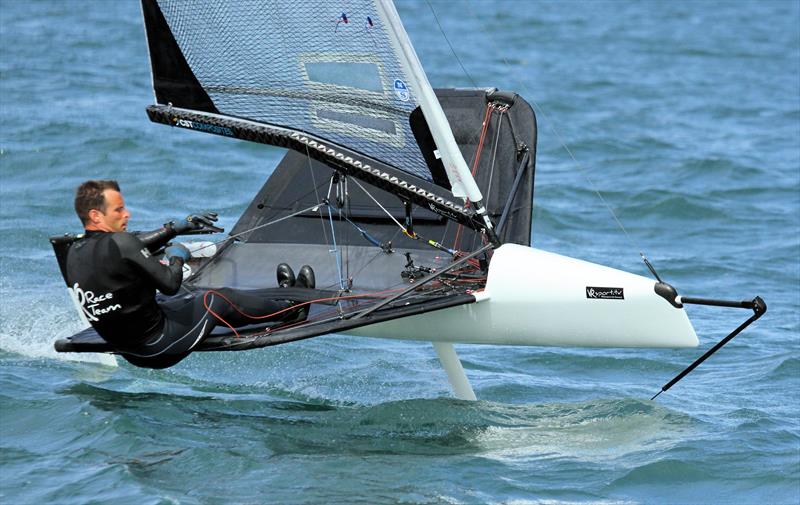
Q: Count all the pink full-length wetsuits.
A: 0